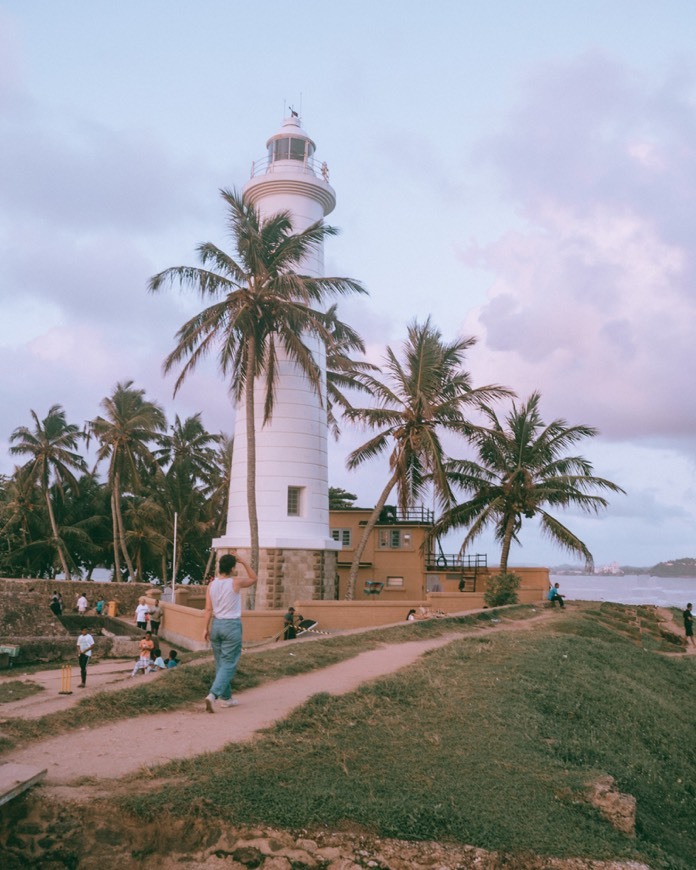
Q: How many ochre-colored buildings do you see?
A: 1